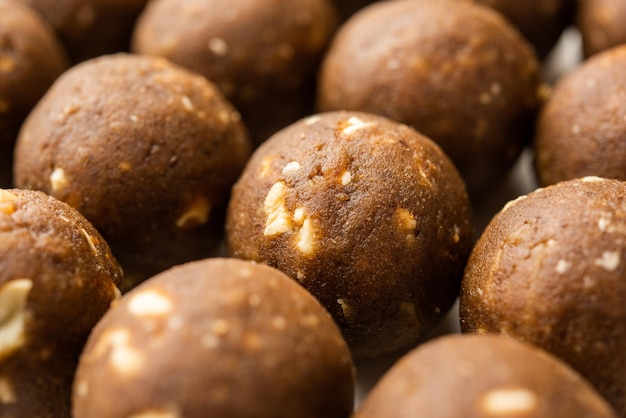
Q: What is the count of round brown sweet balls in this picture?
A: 13